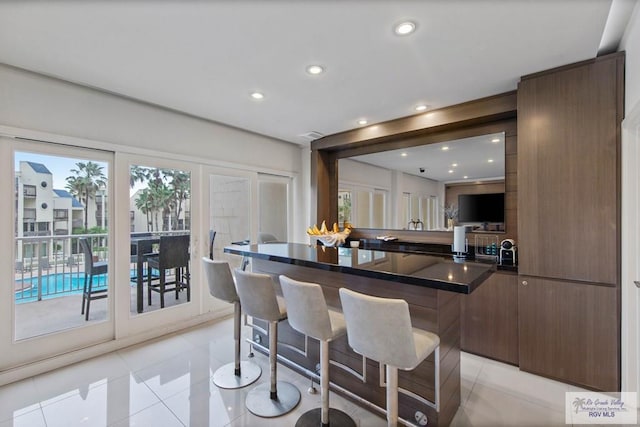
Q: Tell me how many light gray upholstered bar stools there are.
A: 4